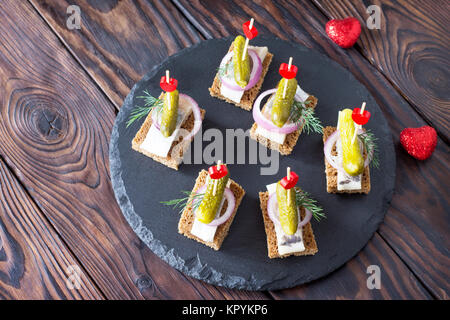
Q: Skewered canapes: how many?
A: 6